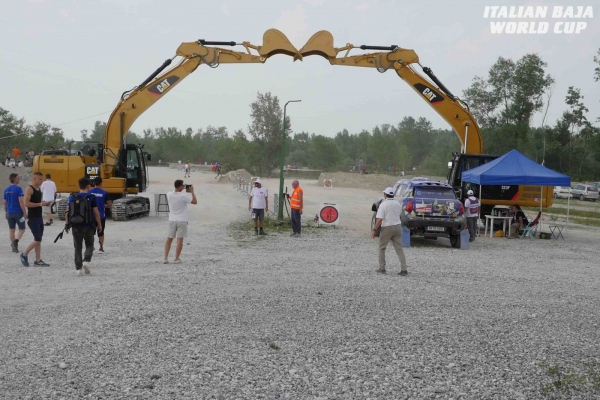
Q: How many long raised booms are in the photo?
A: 2